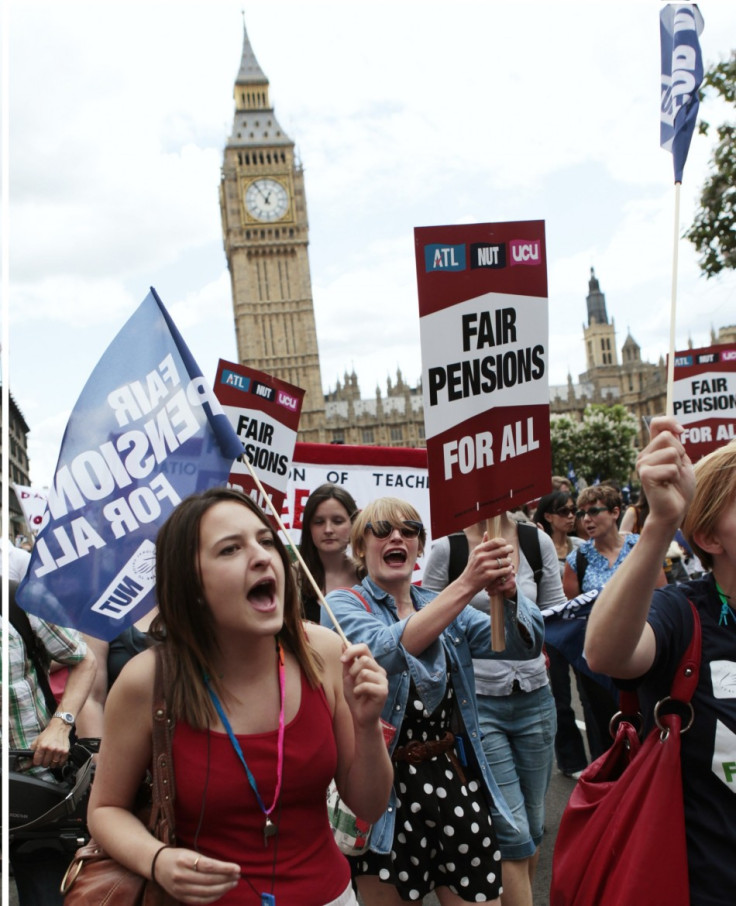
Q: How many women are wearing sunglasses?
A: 3